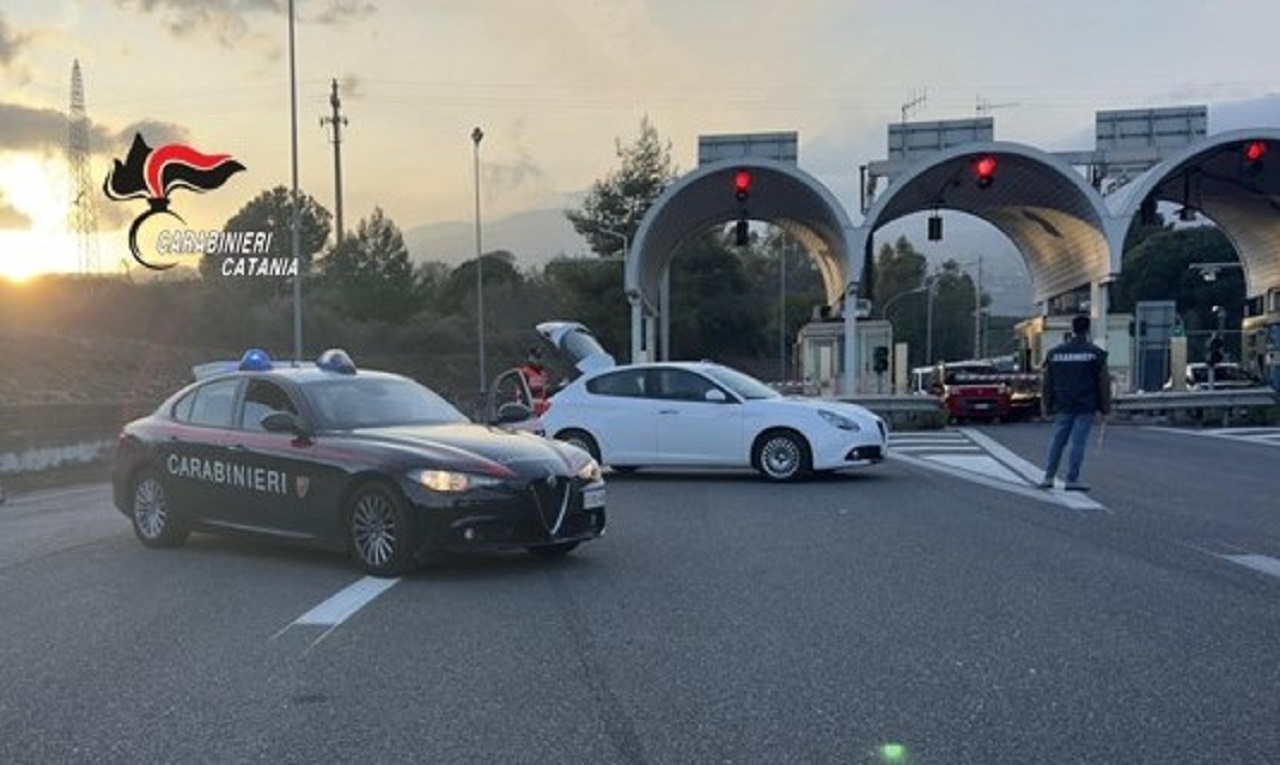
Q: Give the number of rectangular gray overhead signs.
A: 3